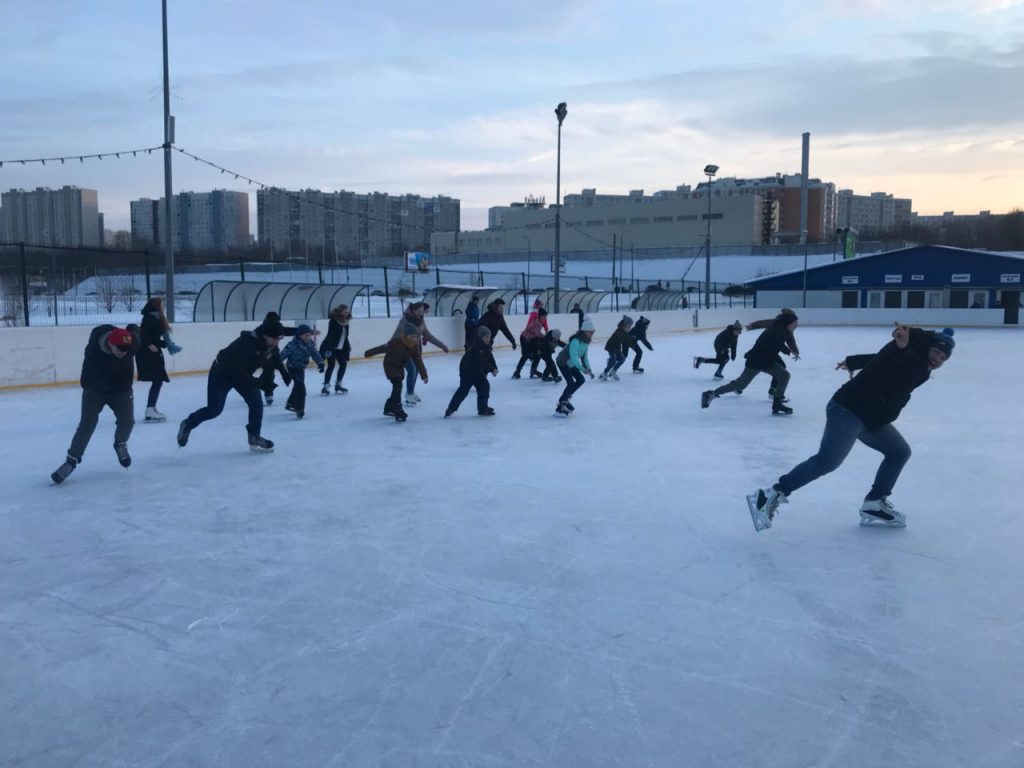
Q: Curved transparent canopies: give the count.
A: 4